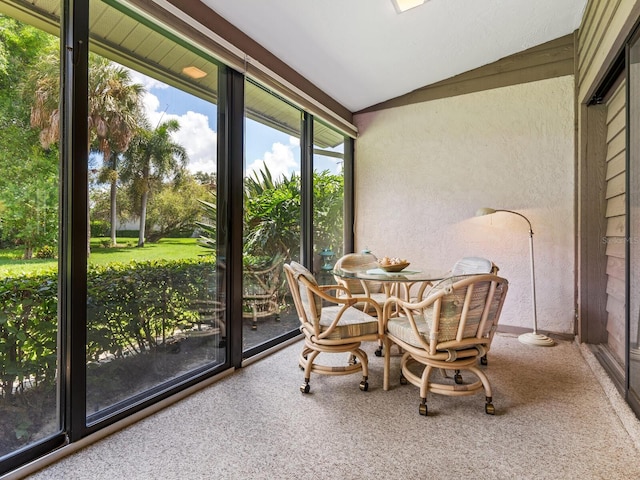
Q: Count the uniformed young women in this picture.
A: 0